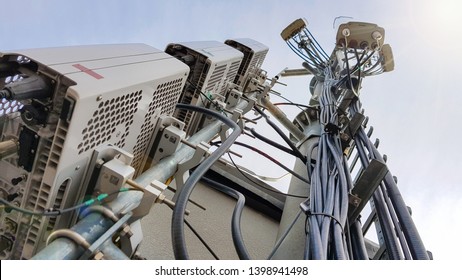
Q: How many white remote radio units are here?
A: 3